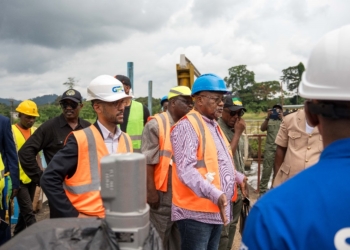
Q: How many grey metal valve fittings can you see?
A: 1